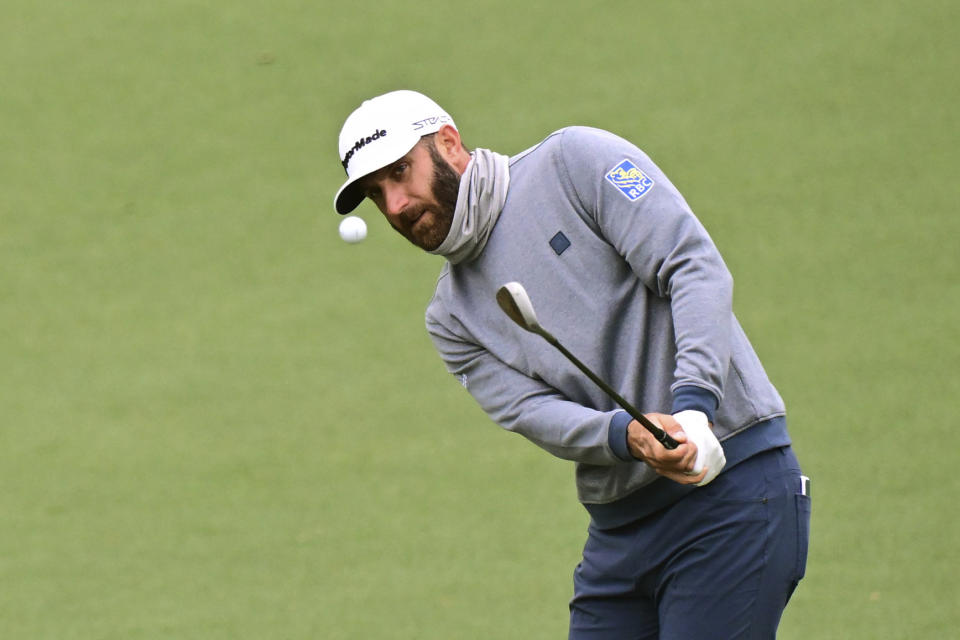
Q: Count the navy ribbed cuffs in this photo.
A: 2